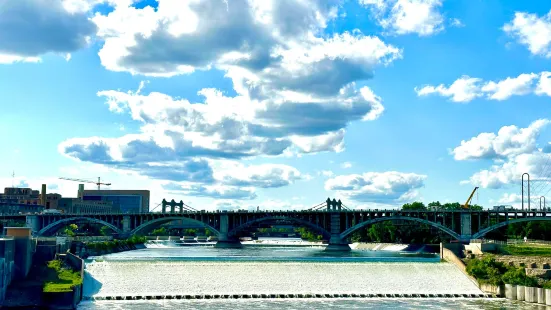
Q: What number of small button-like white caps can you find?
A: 0